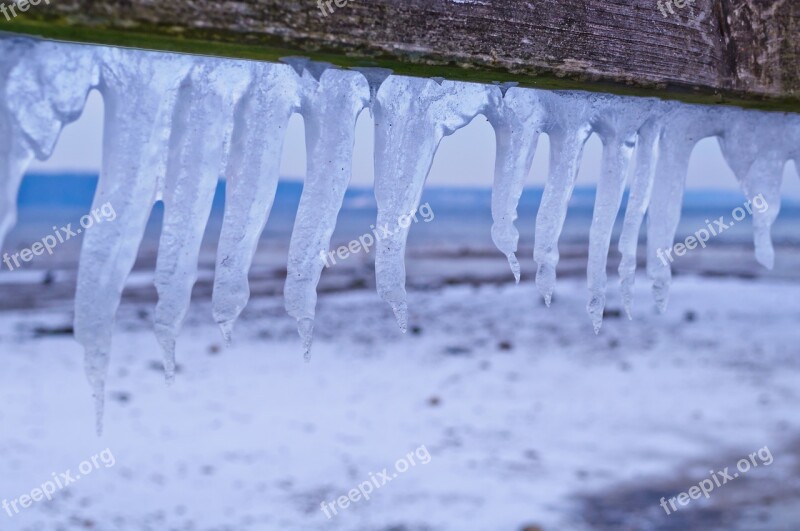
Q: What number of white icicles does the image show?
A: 12